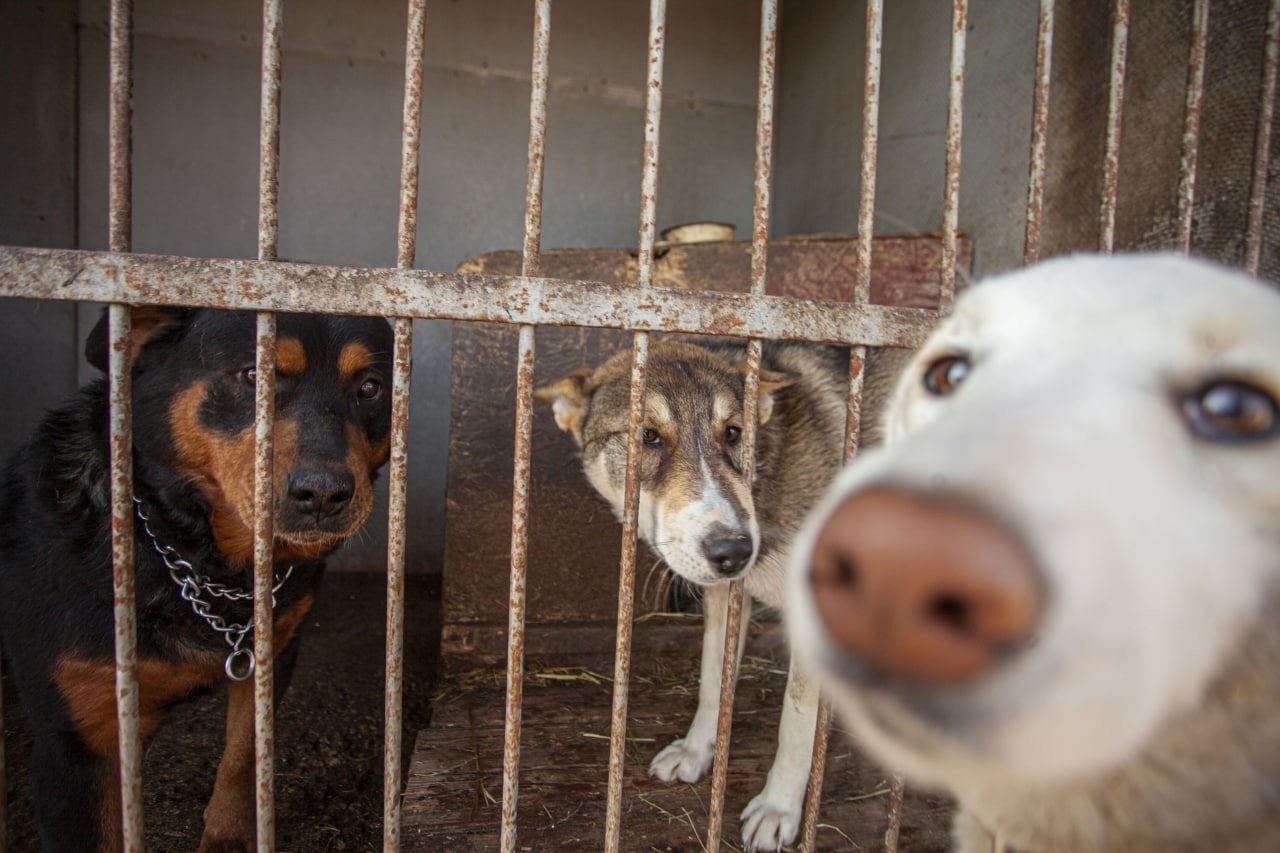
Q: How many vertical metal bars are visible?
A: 12